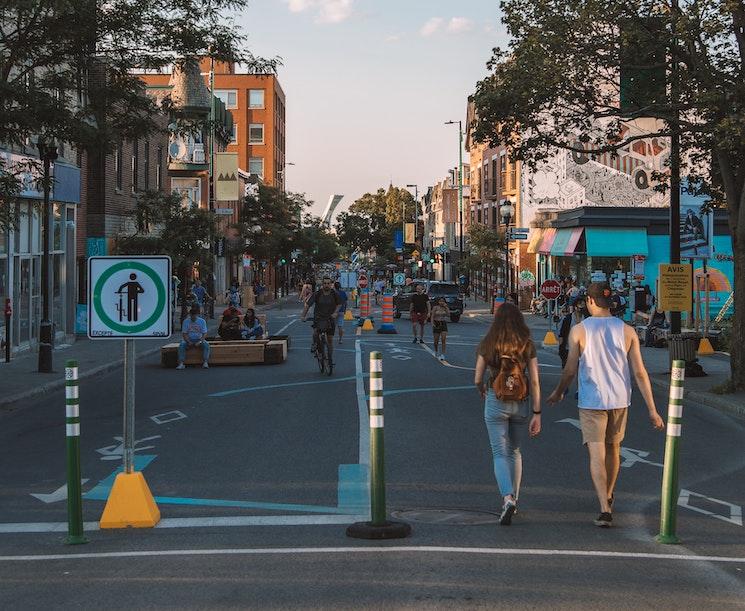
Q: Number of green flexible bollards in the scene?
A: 3